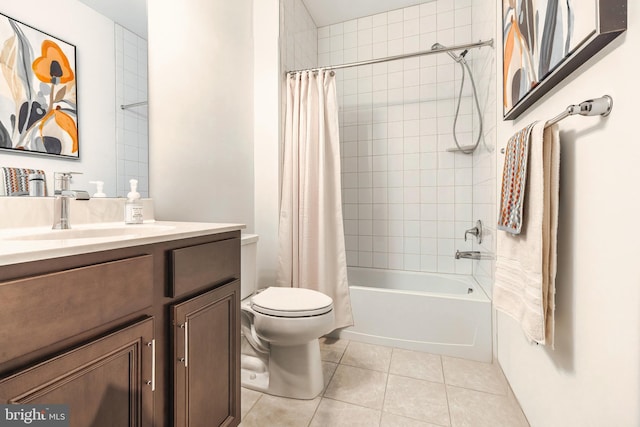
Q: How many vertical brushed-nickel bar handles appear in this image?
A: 2